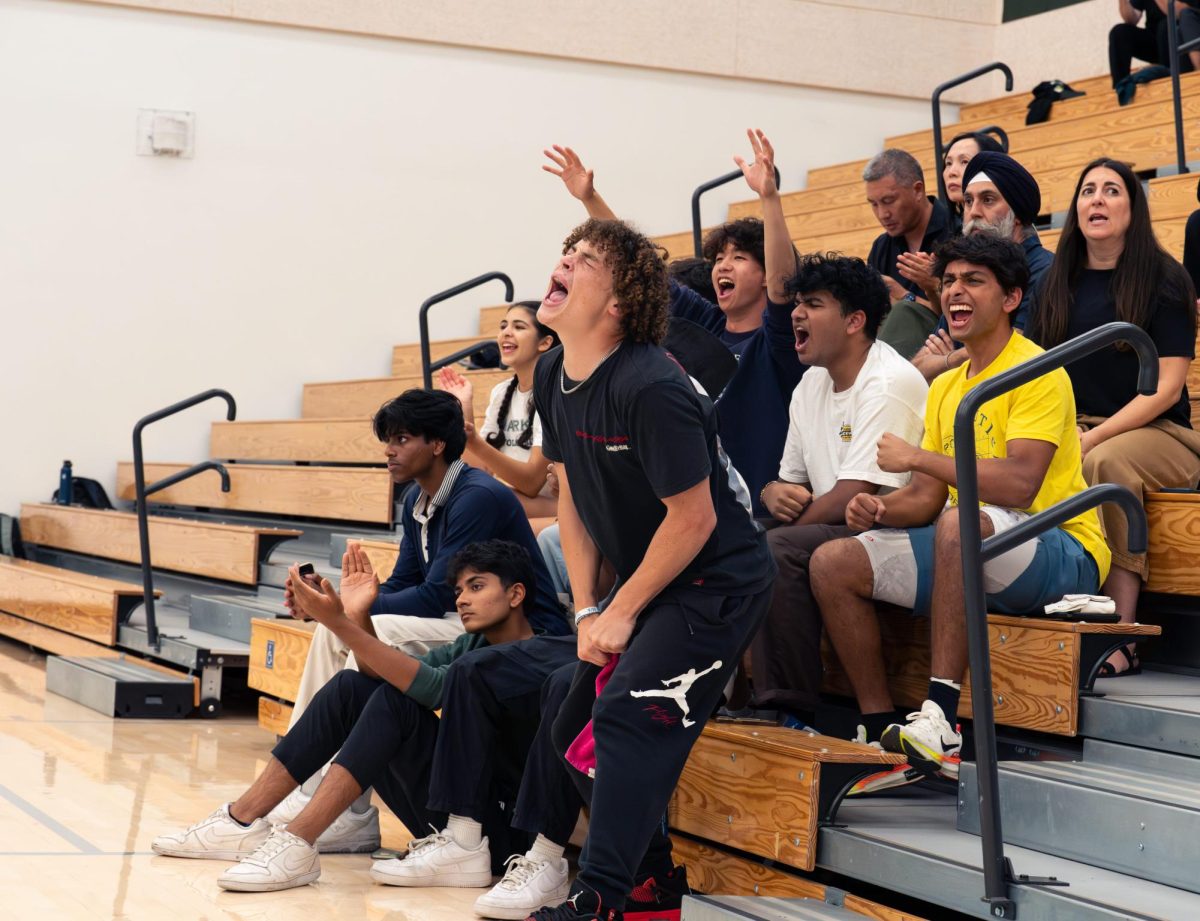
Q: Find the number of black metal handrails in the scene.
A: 6